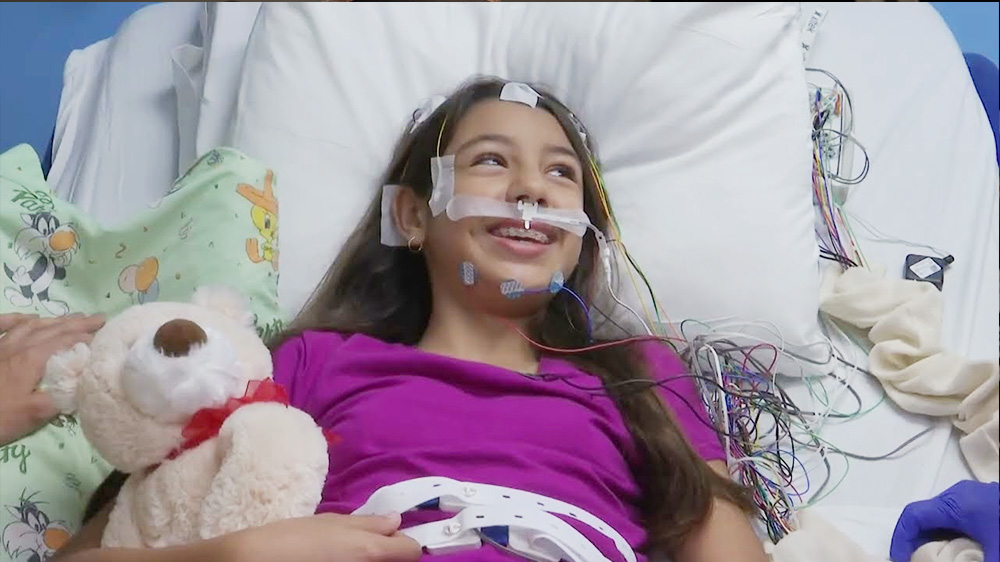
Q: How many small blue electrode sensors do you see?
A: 3